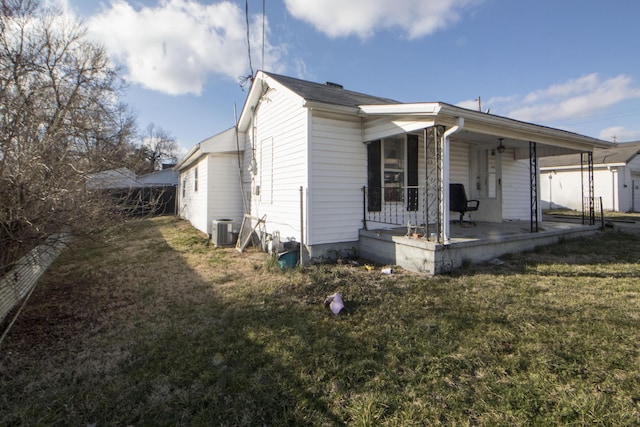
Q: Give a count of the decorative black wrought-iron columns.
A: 3